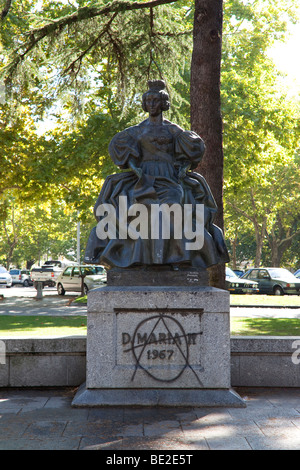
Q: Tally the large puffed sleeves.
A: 2